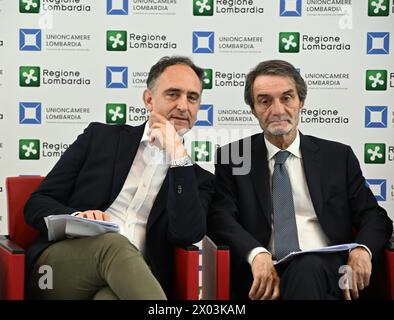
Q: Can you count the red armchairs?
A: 2